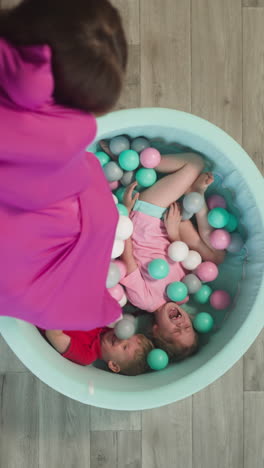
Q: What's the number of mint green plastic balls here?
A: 12